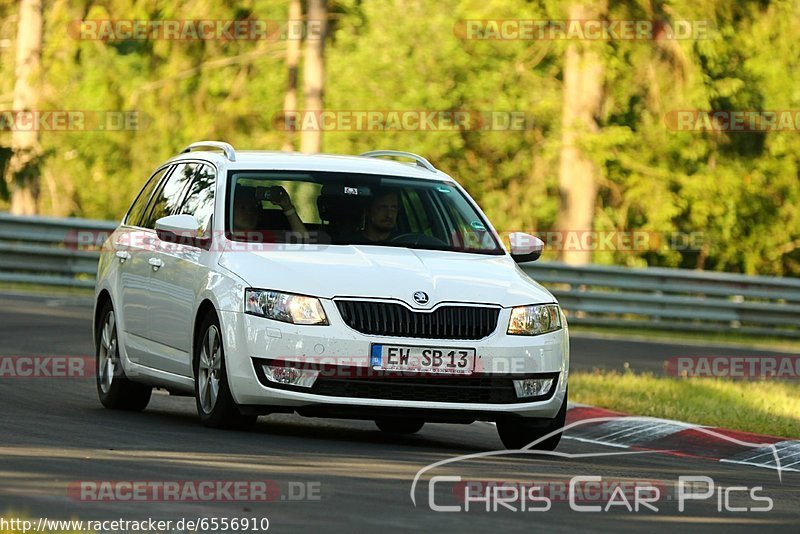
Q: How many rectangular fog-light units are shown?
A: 2